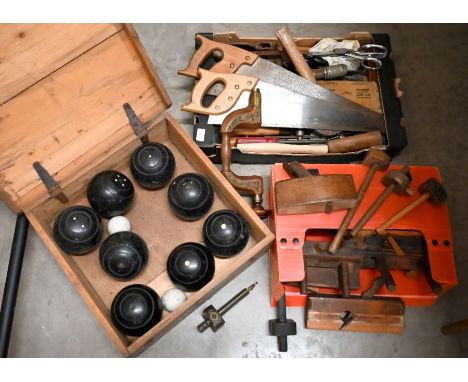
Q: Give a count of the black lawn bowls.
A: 8